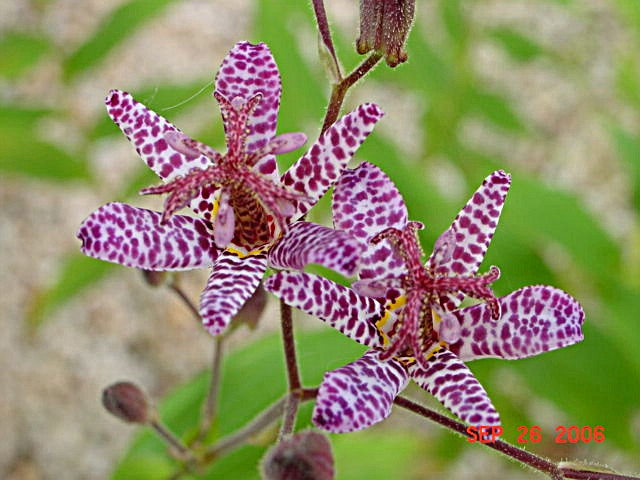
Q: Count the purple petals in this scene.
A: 12